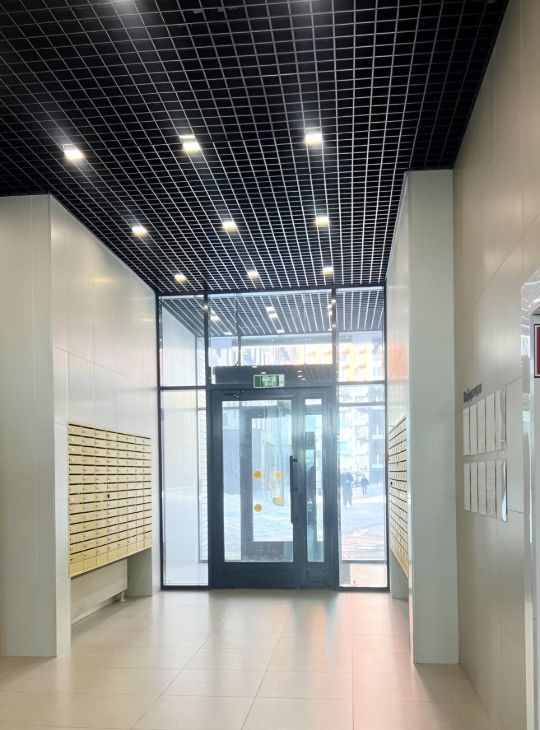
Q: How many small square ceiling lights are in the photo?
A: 9